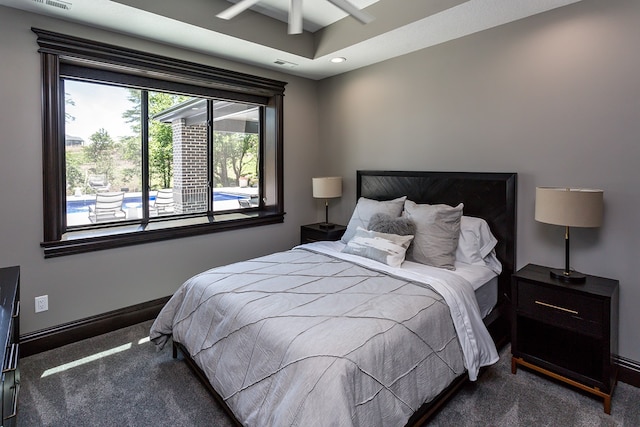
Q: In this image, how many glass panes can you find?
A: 3